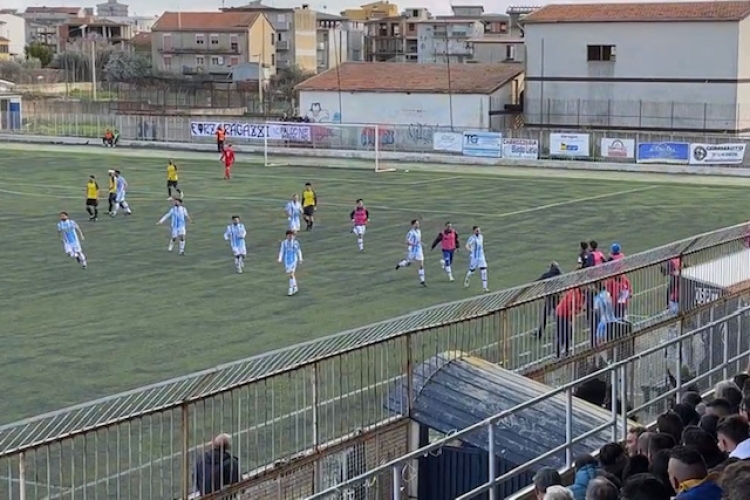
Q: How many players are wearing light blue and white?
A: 8